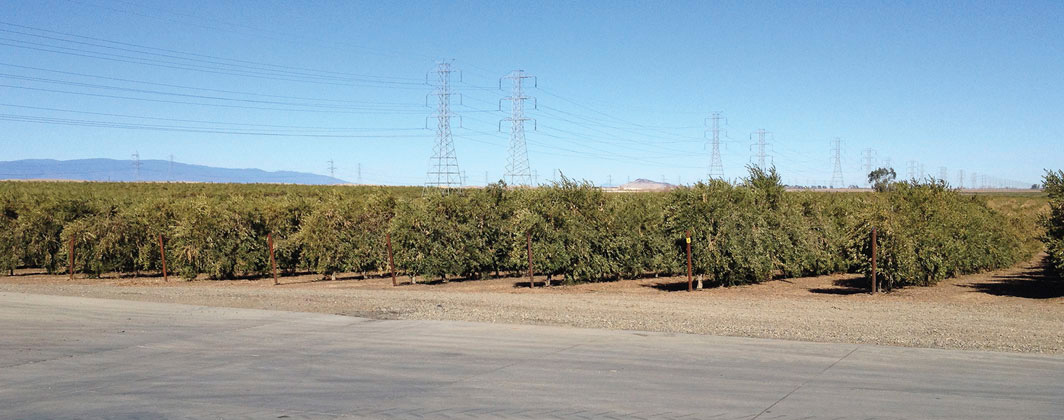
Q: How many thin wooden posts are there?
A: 7